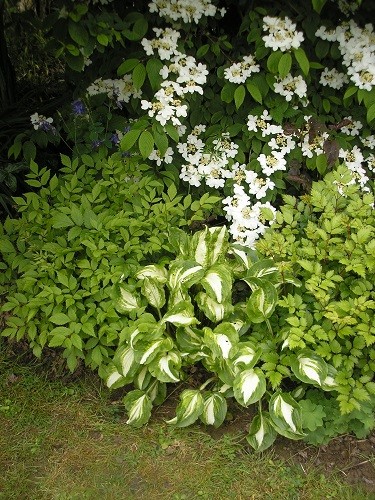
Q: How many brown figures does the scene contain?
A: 0